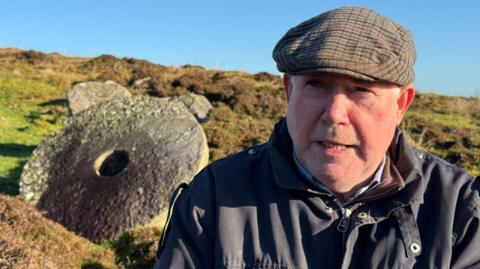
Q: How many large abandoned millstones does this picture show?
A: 1